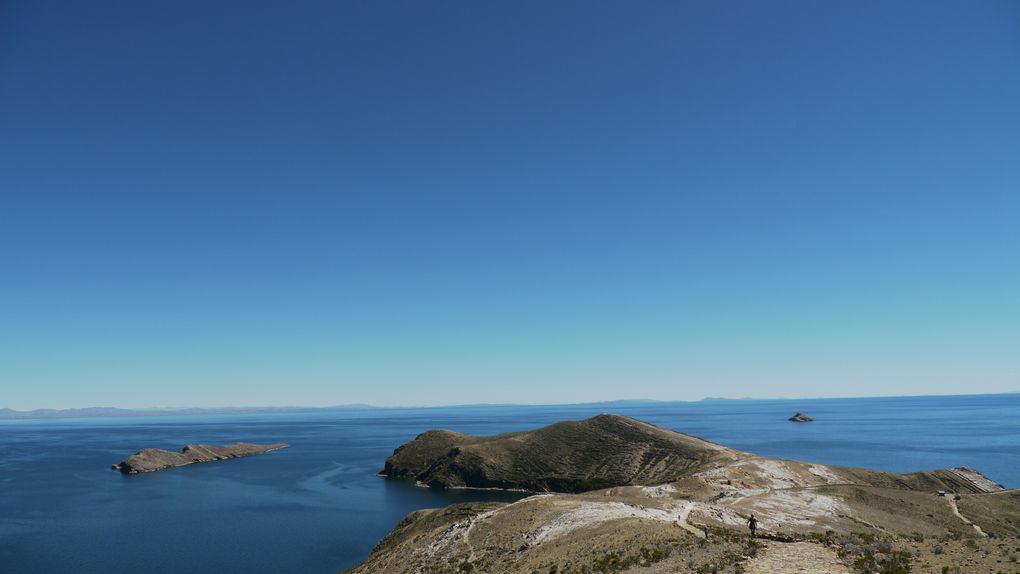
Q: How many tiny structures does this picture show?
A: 2